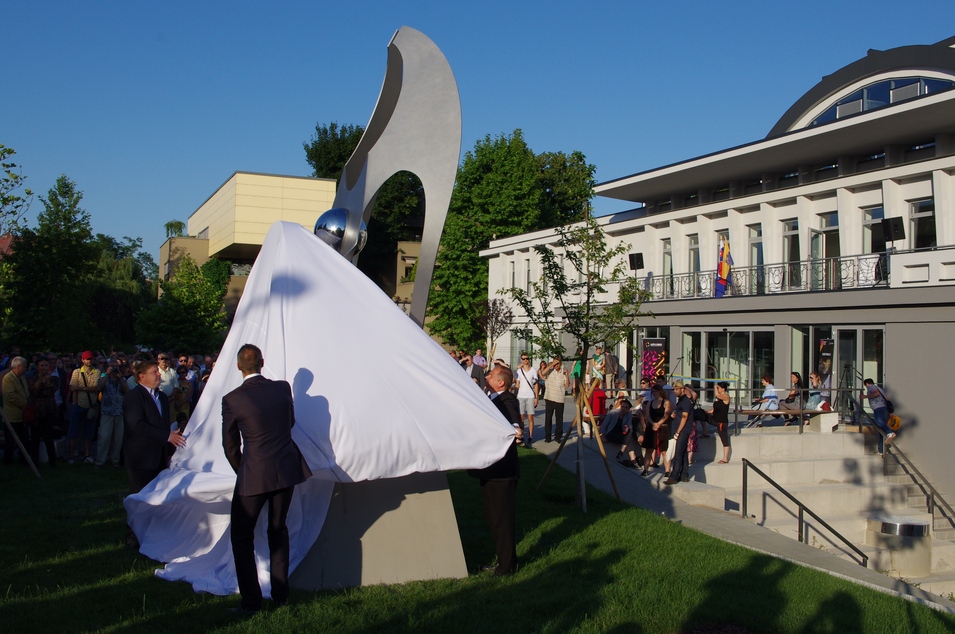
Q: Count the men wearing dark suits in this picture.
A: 3